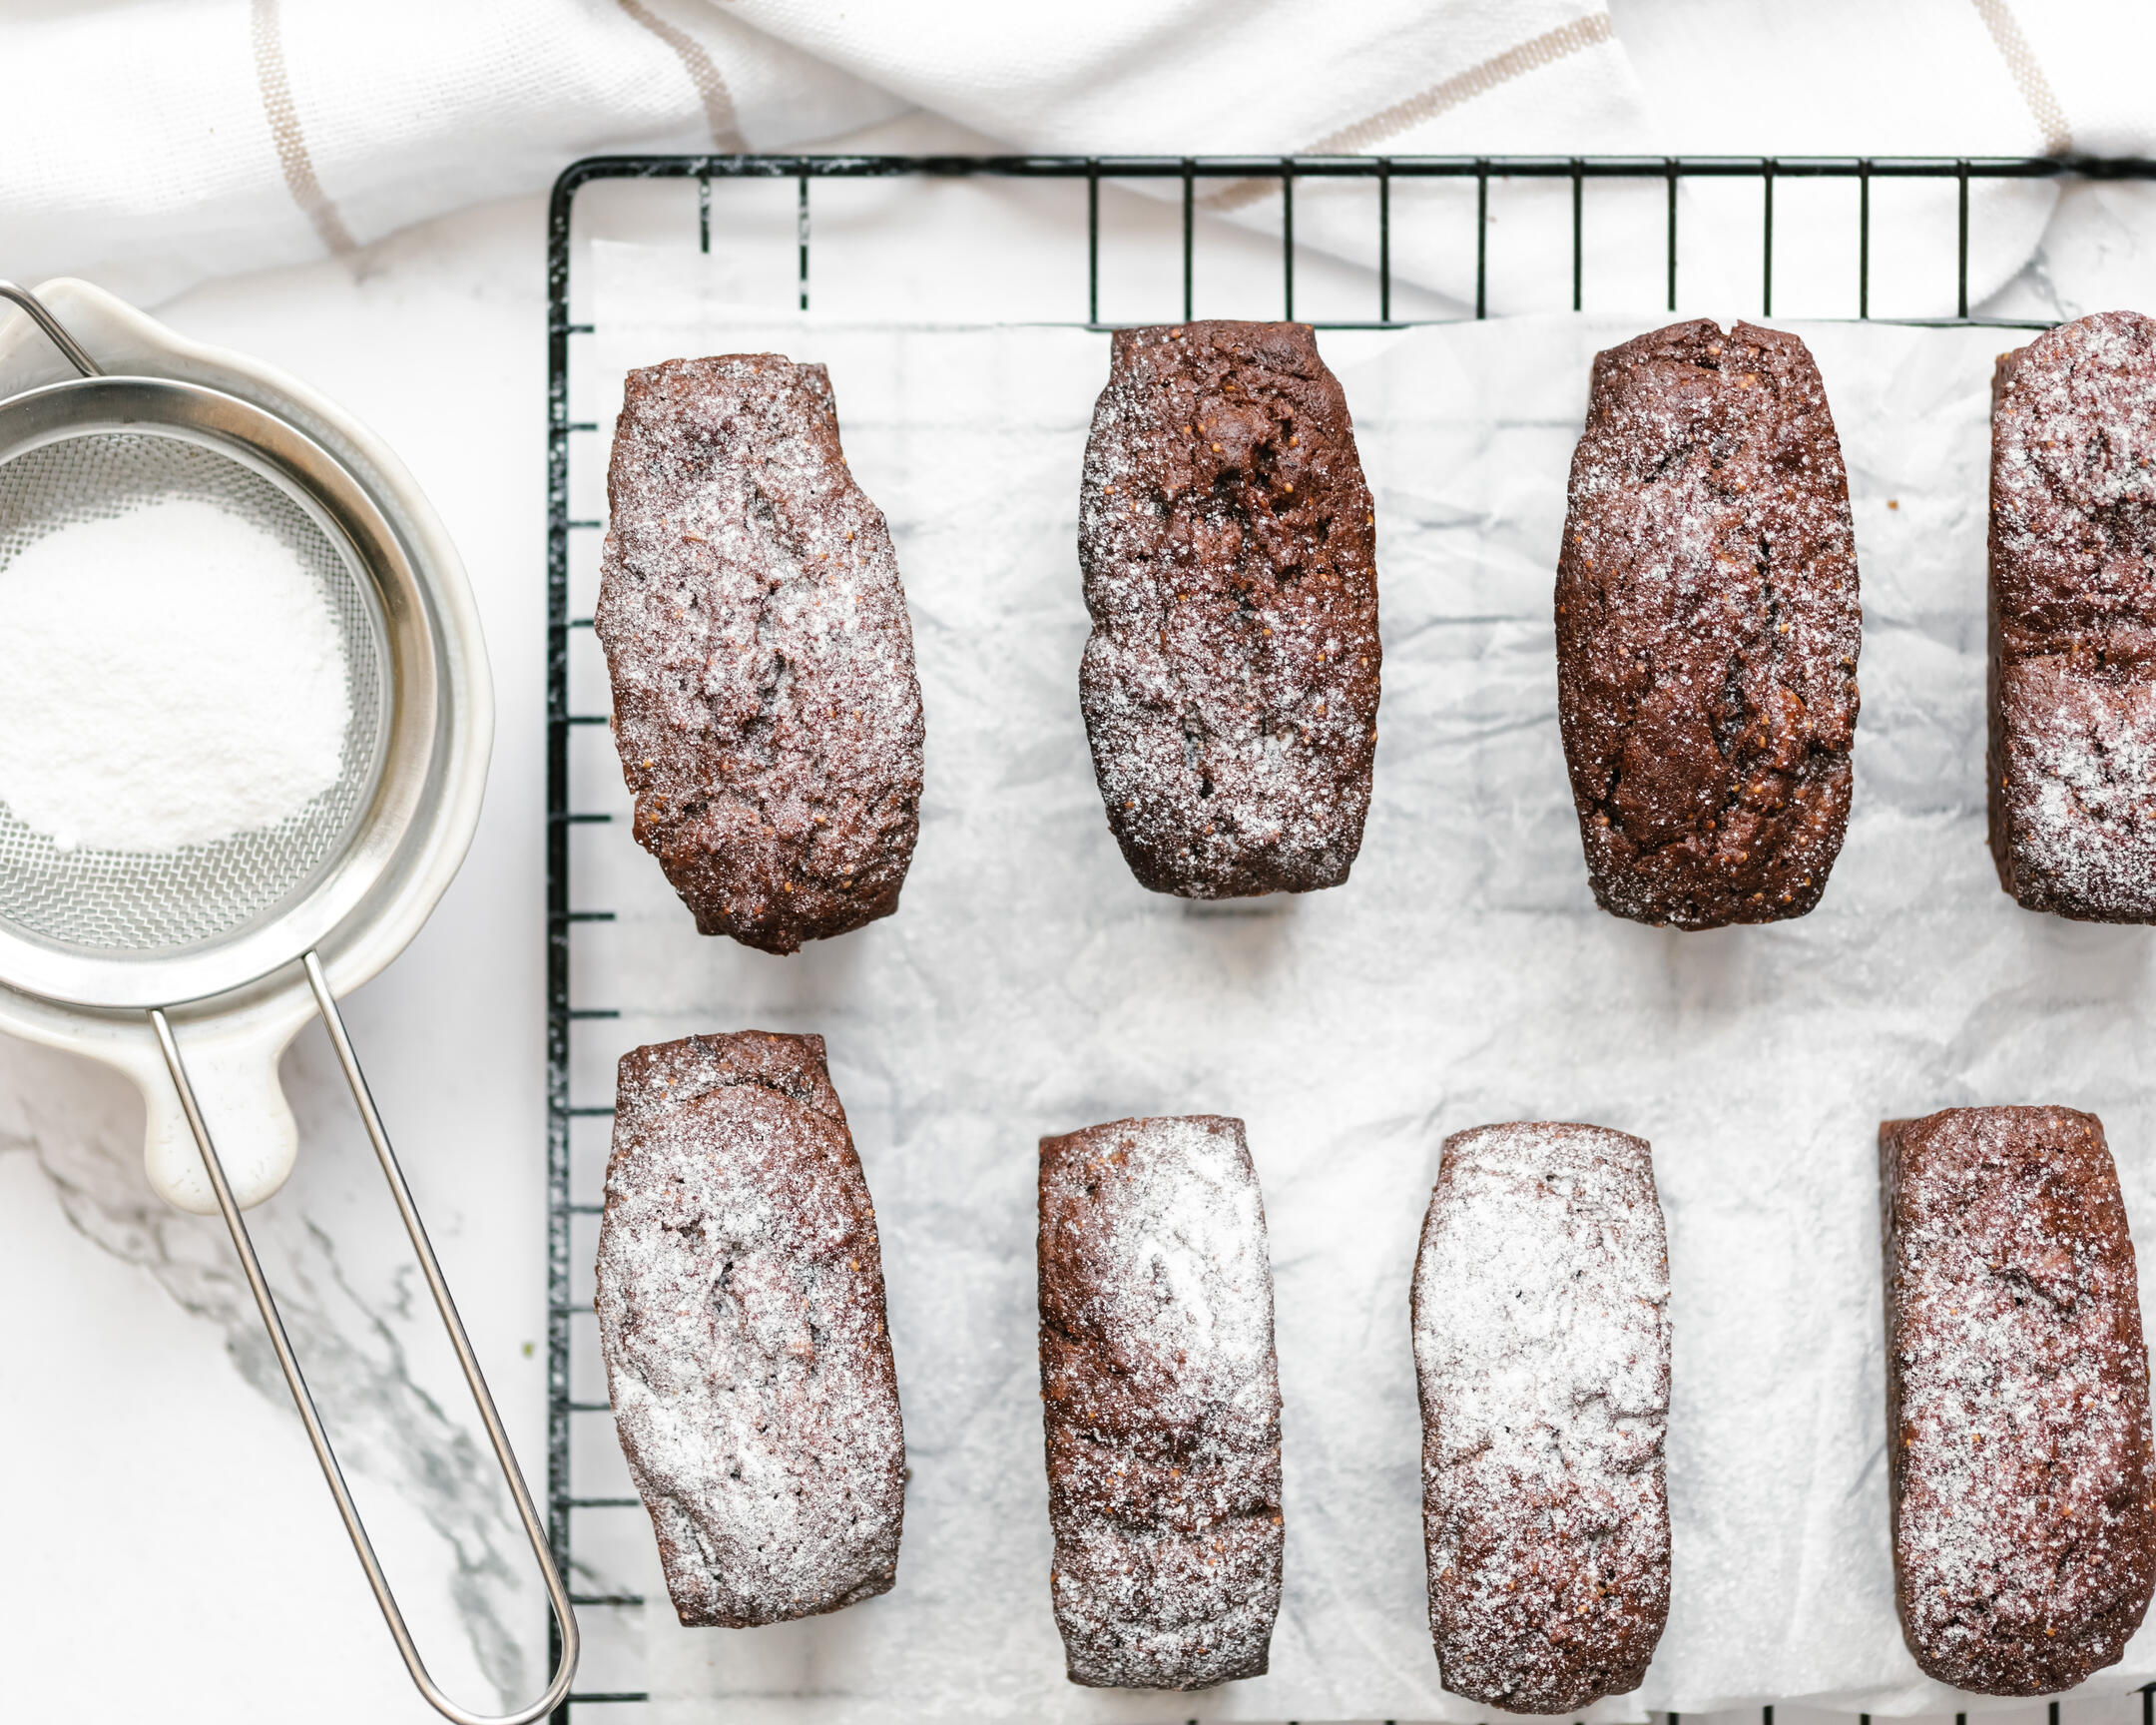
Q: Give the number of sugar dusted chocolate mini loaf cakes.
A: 8